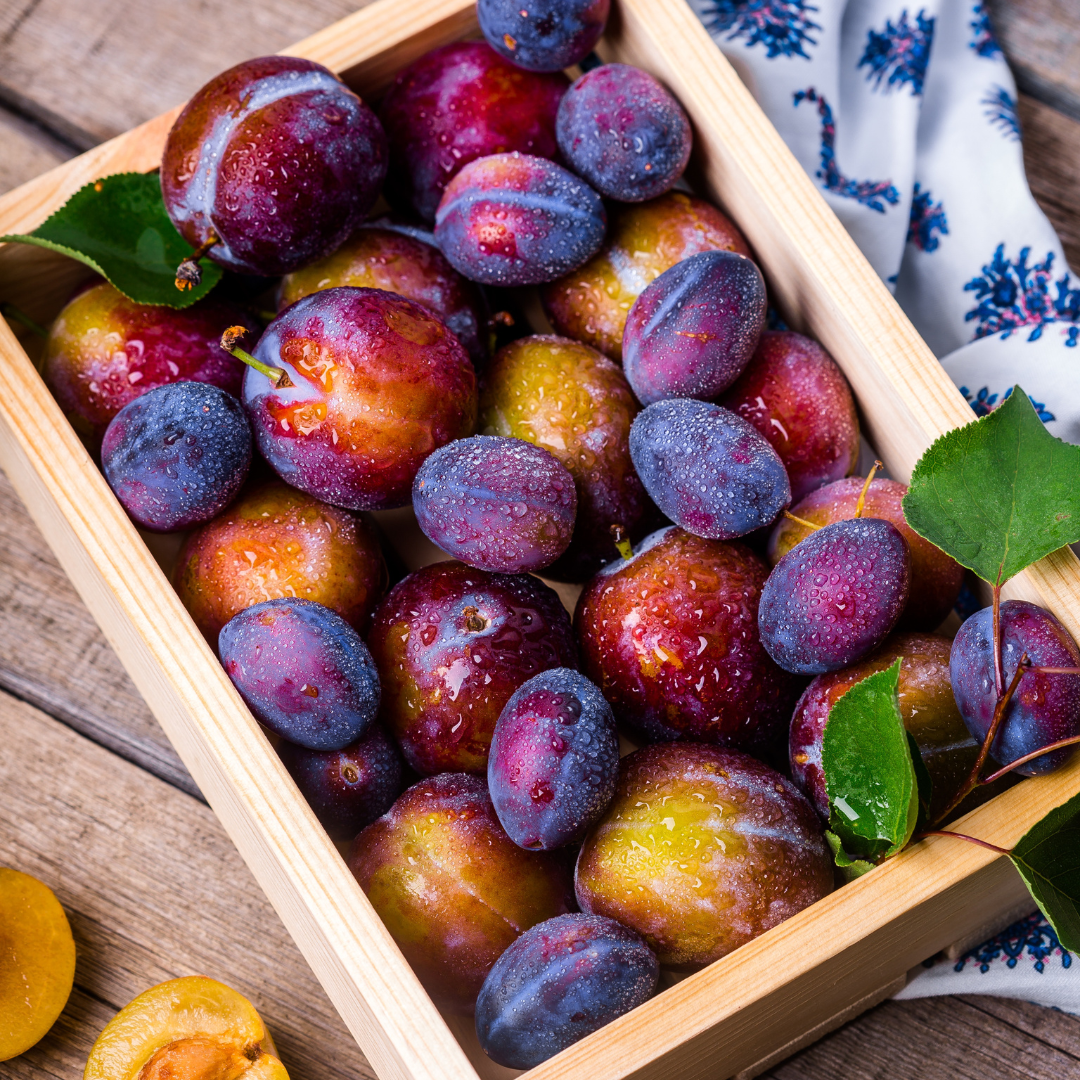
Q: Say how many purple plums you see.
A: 13